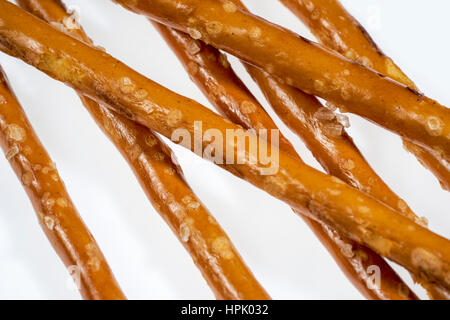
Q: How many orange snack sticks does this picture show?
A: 7